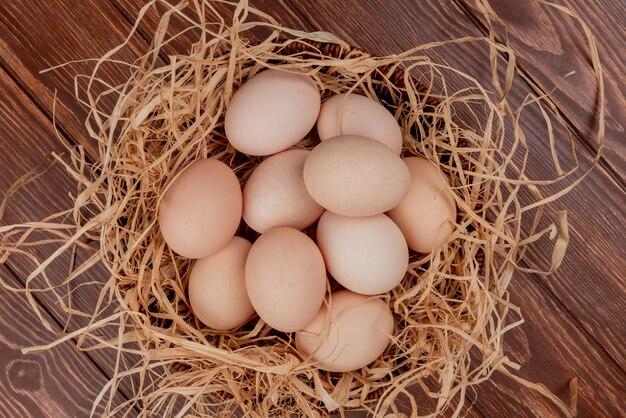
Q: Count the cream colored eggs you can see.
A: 10